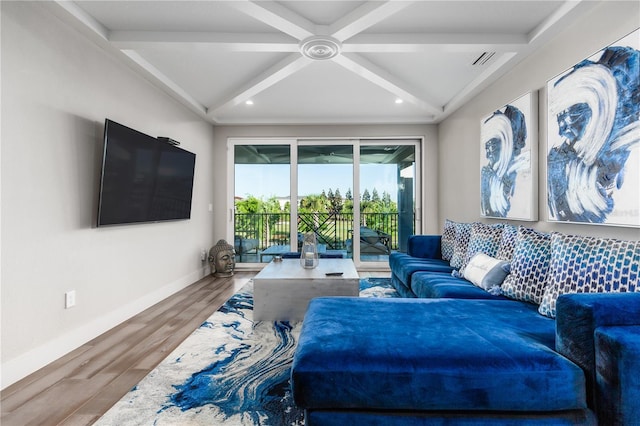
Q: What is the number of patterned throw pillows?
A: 6